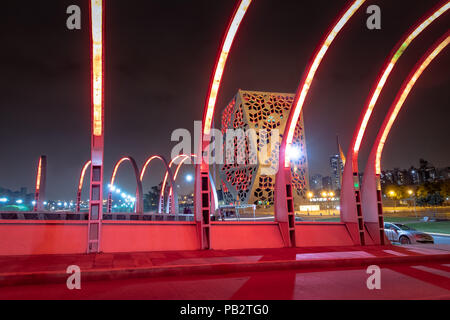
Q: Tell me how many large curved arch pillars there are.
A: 5